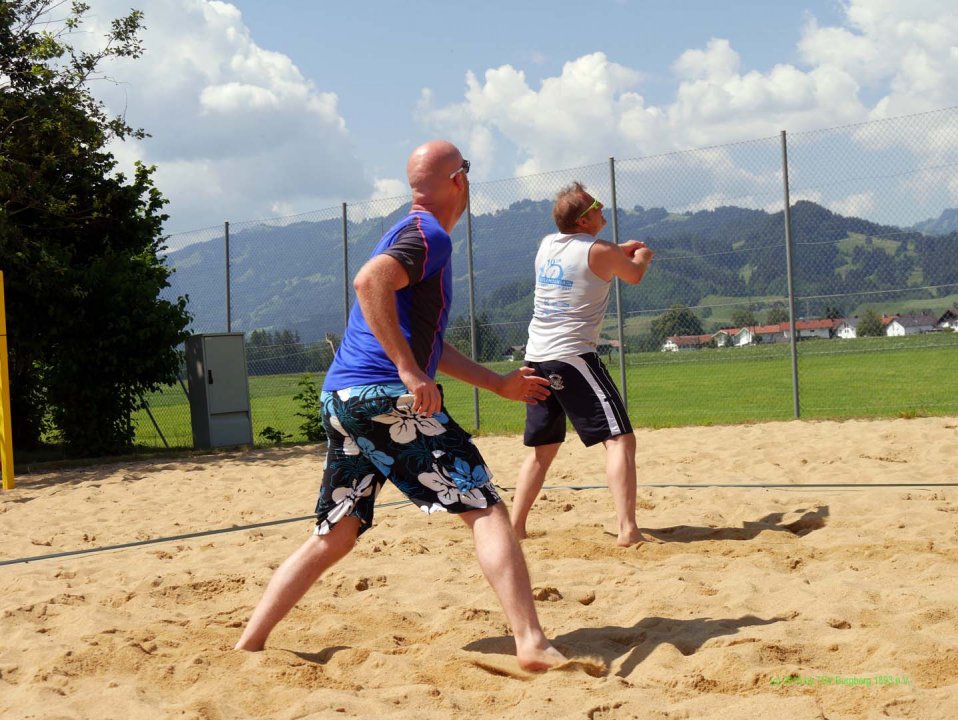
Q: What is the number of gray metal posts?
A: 5